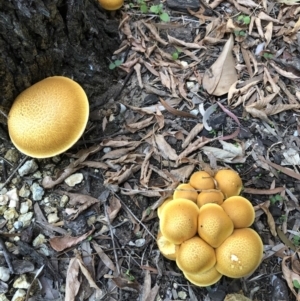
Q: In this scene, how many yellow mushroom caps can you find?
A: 14